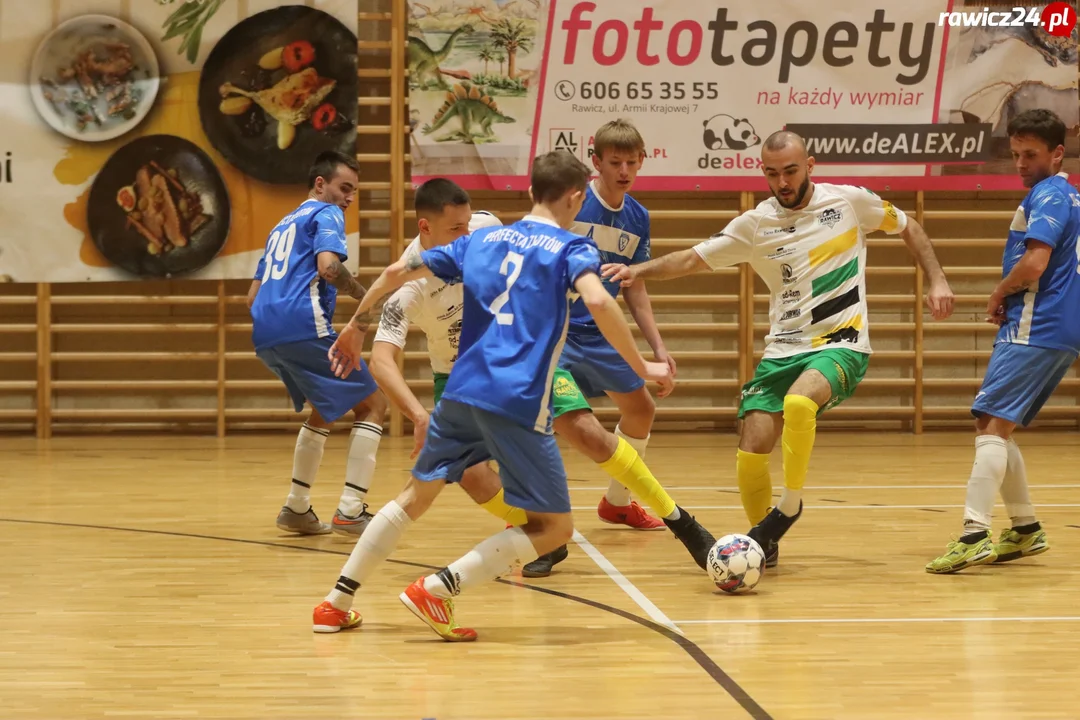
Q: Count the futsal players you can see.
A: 6